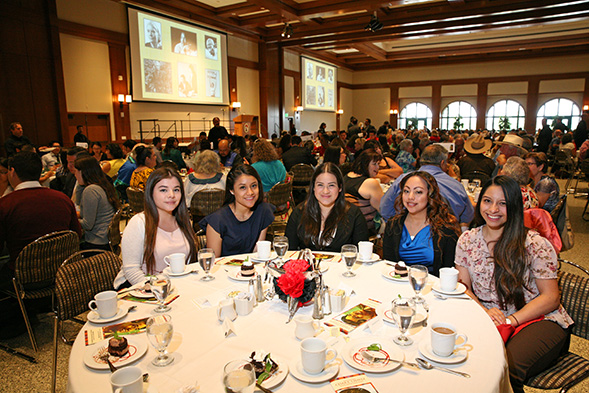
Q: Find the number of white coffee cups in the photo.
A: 8